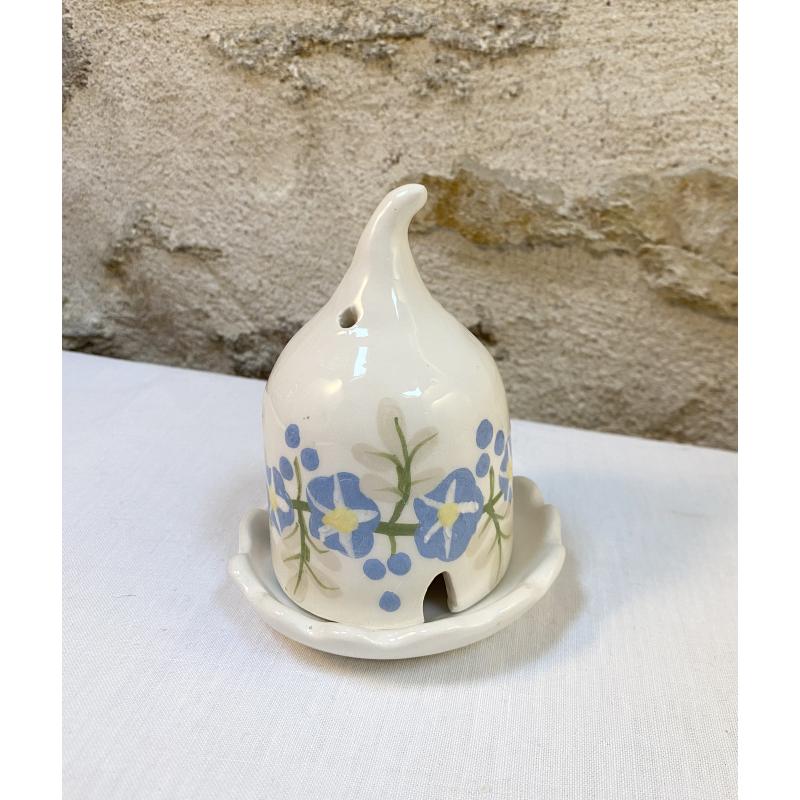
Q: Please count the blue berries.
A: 9